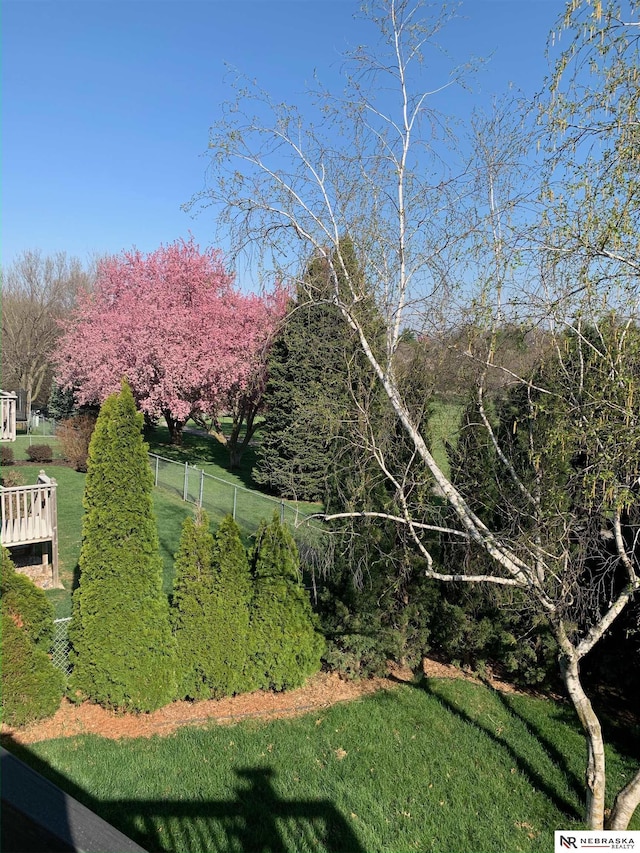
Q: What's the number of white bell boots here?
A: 0